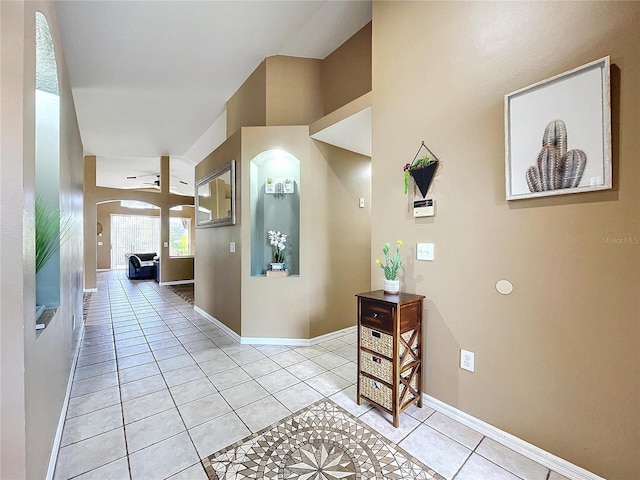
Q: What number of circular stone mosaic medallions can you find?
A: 1